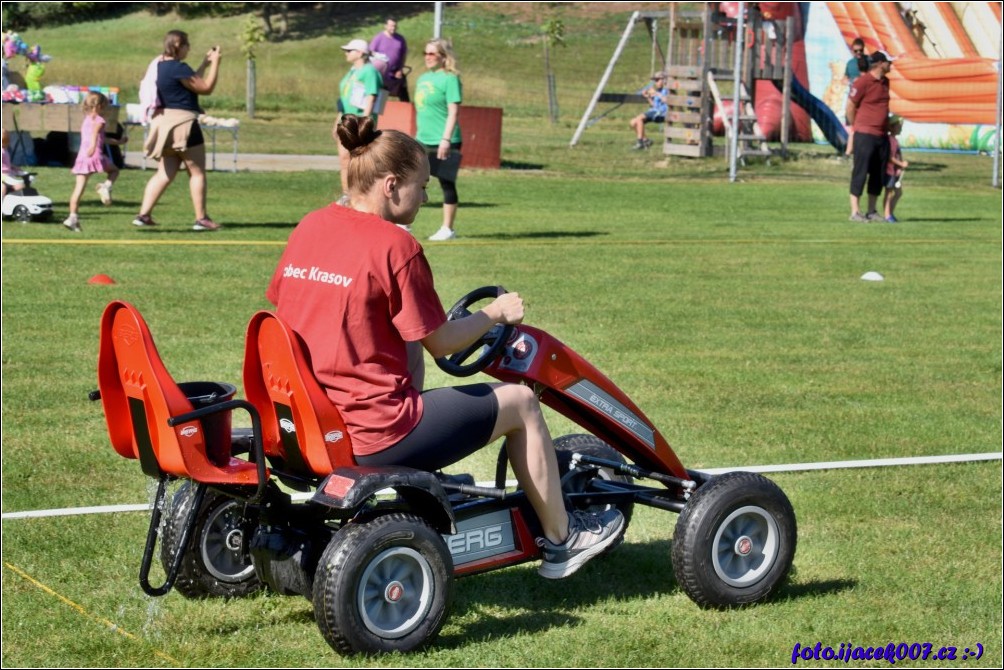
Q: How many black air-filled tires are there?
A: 4